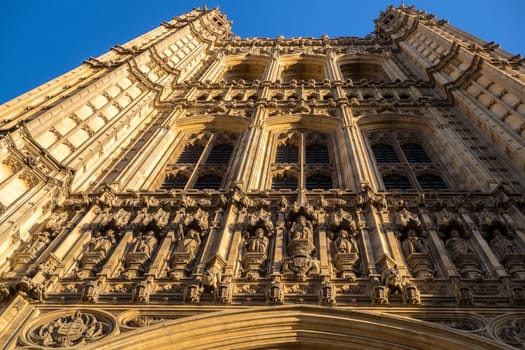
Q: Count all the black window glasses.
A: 12